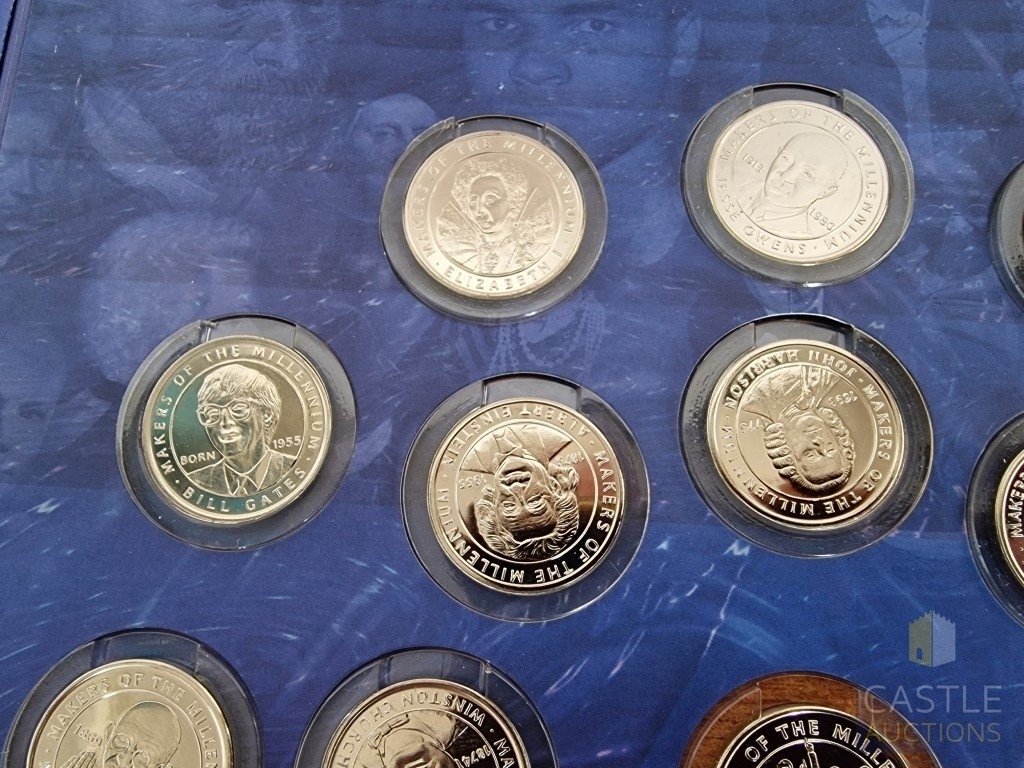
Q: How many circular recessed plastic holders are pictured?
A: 10